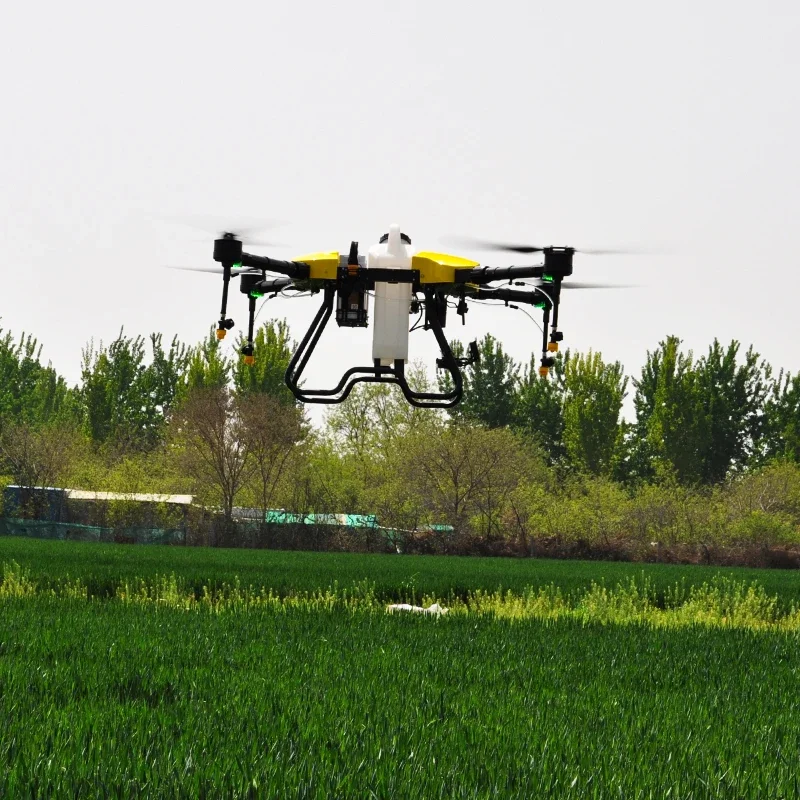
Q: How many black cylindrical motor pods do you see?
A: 4